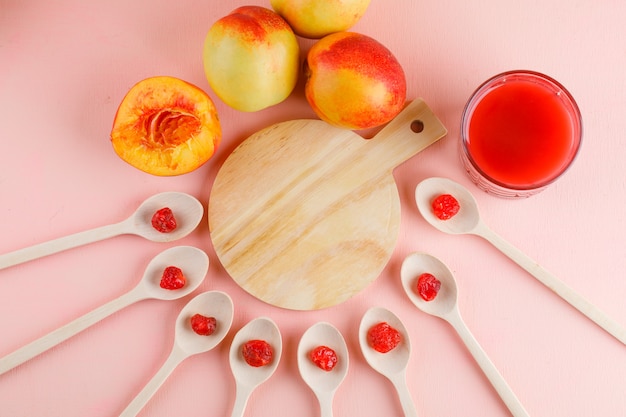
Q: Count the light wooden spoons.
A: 8